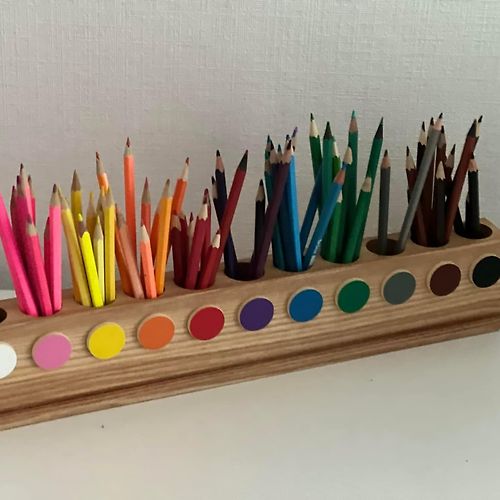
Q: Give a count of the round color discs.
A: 11